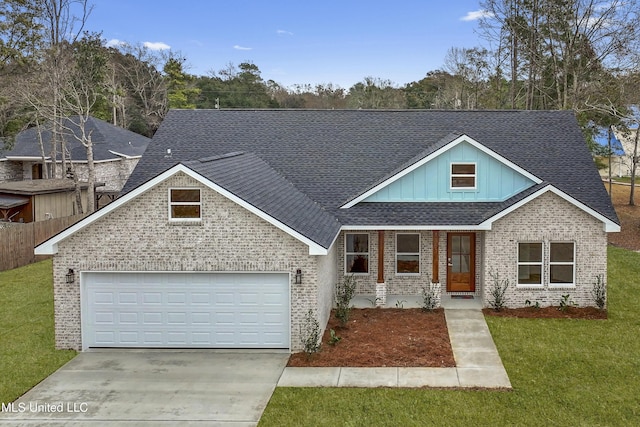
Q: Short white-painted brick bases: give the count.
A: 2